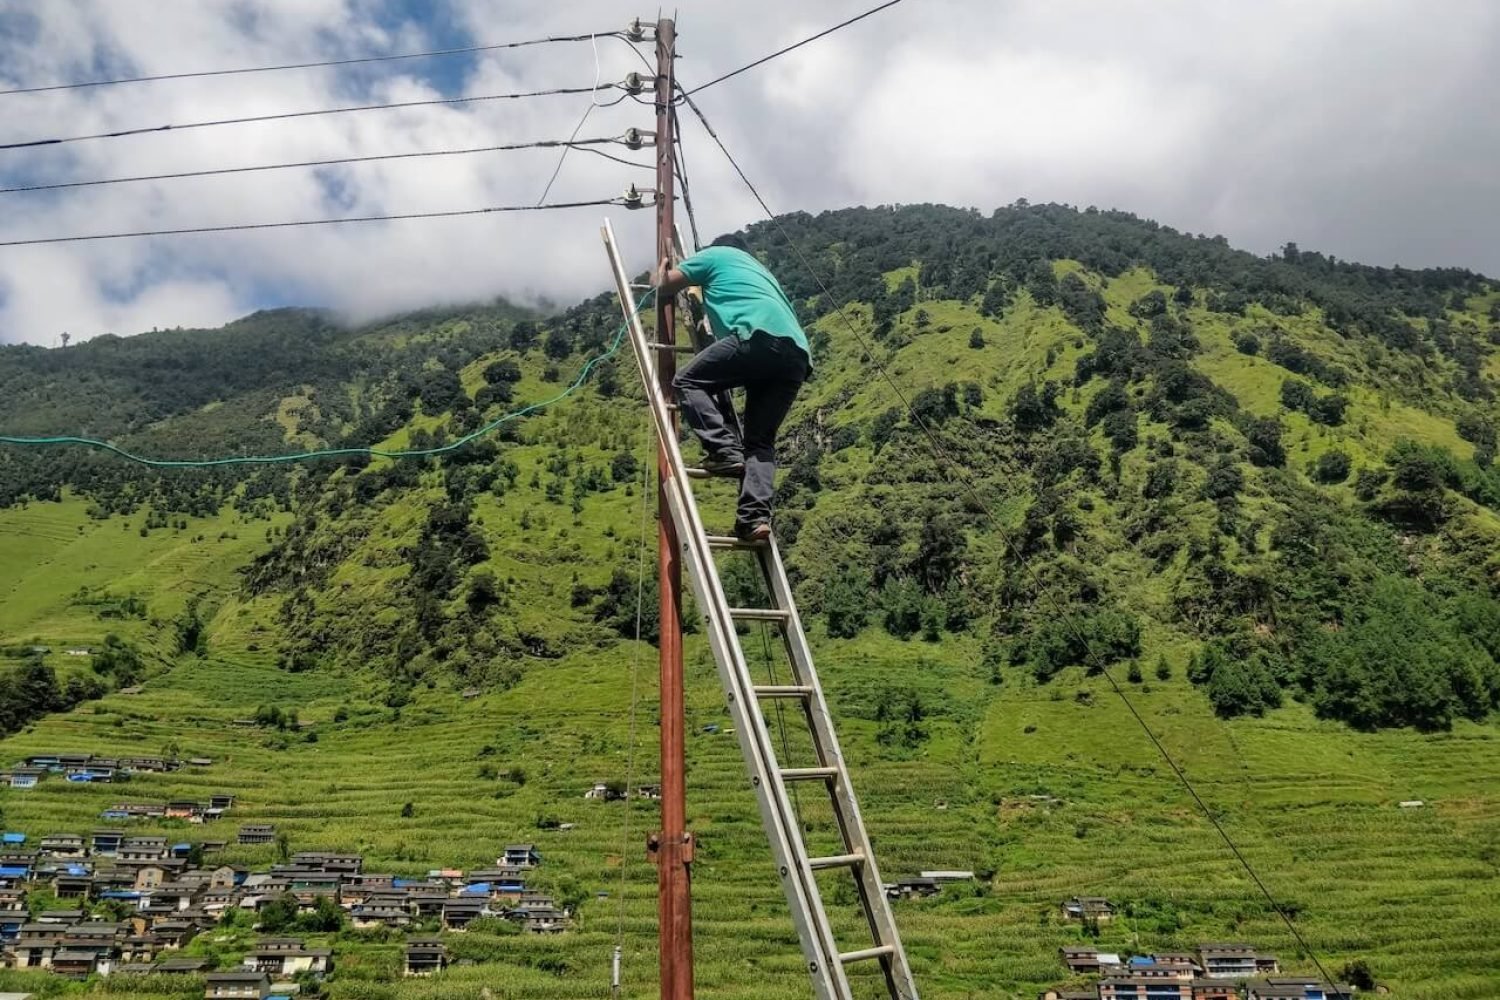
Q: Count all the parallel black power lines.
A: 4